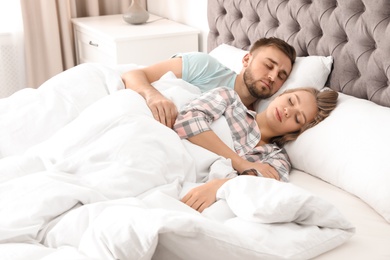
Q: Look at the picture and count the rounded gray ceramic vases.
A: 1